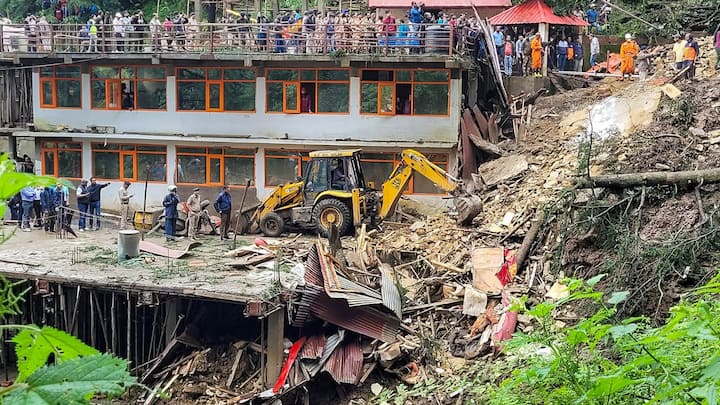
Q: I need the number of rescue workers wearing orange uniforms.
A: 2